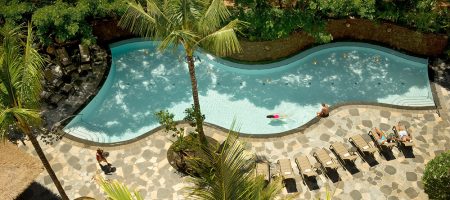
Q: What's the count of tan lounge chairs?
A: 8